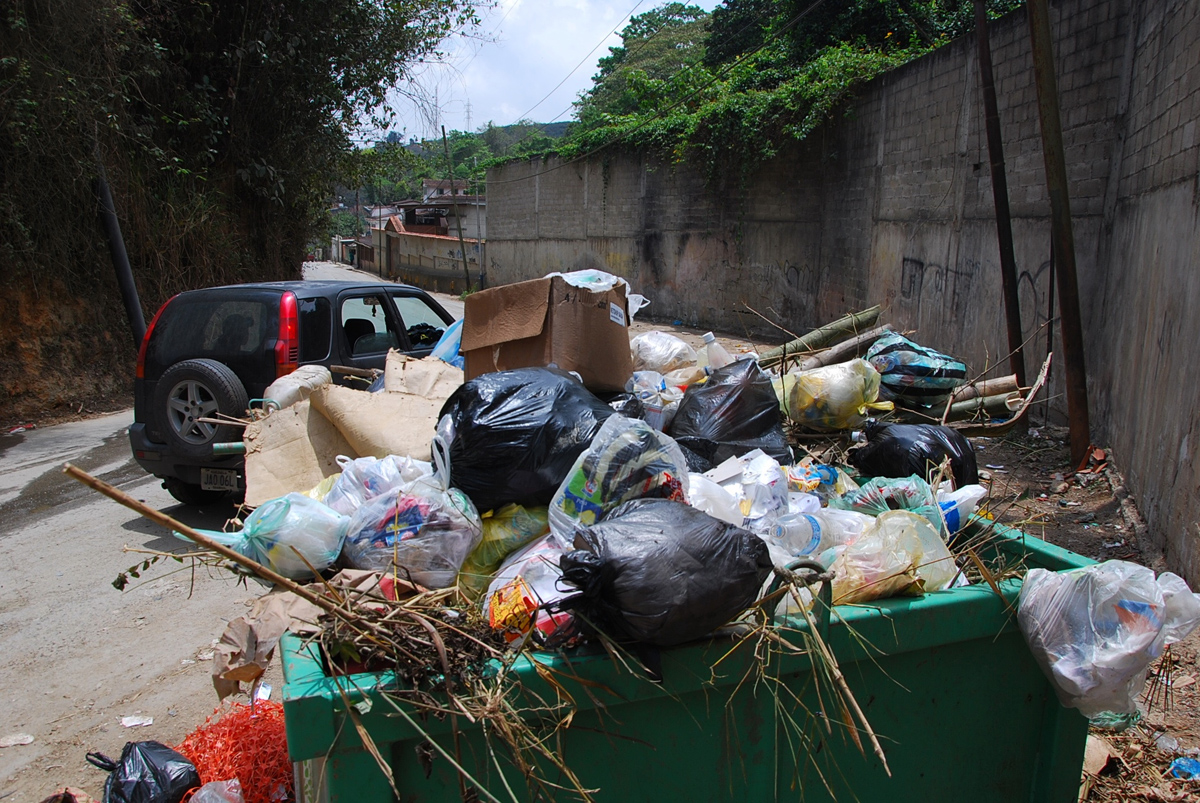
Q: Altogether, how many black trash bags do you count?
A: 5